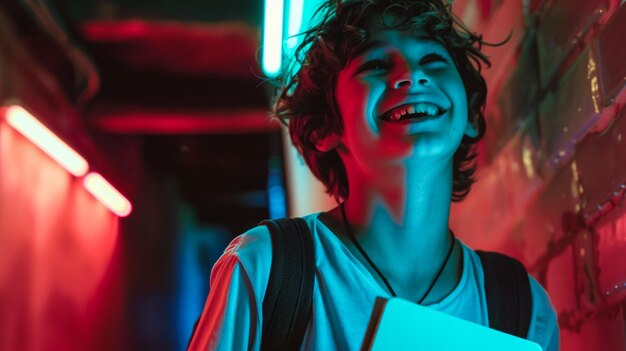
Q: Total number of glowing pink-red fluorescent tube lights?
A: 2